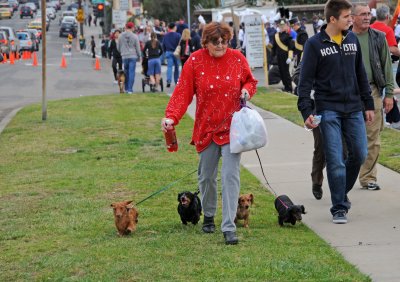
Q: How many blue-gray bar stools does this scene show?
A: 0